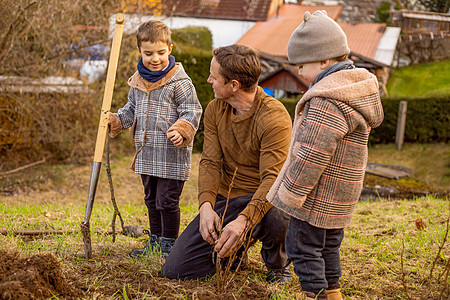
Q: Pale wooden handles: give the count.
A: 1